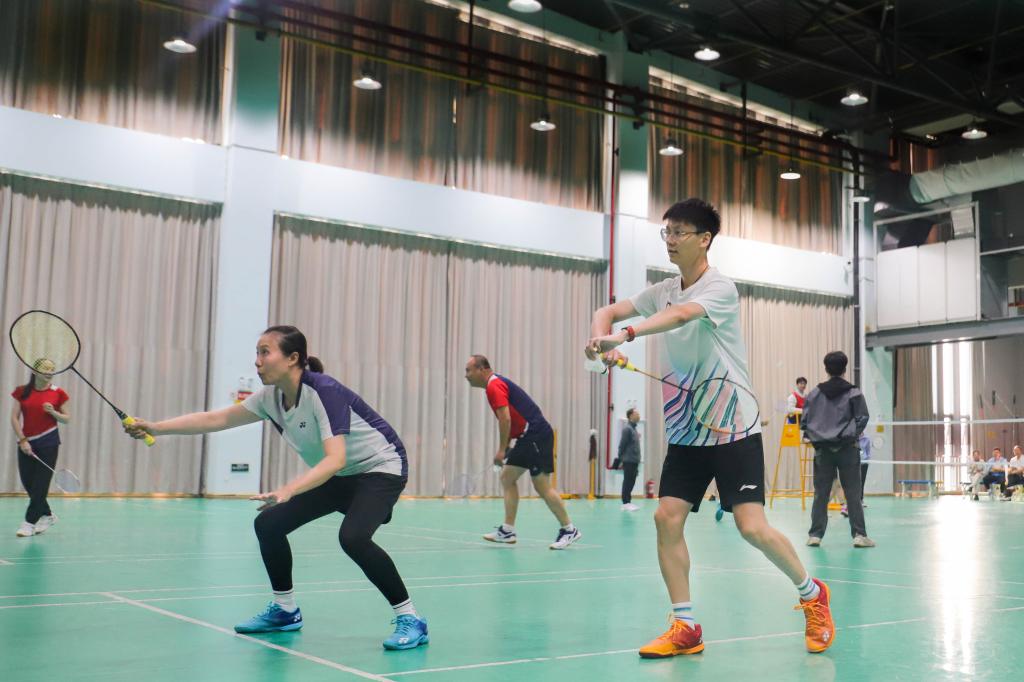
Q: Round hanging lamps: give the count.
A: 10